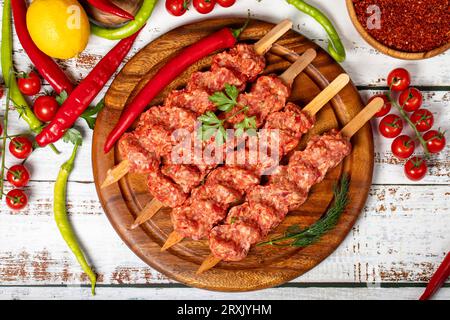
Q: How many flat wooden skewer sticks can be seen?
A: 4